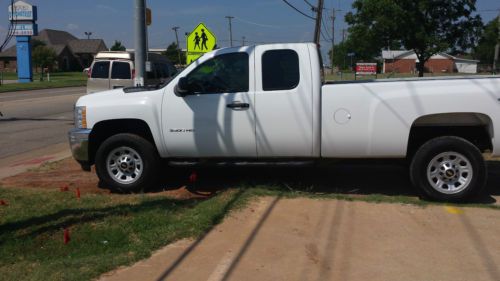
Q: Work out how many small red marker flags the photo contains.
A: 5